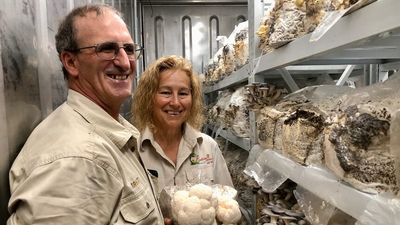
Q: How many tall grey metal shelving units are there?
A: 1